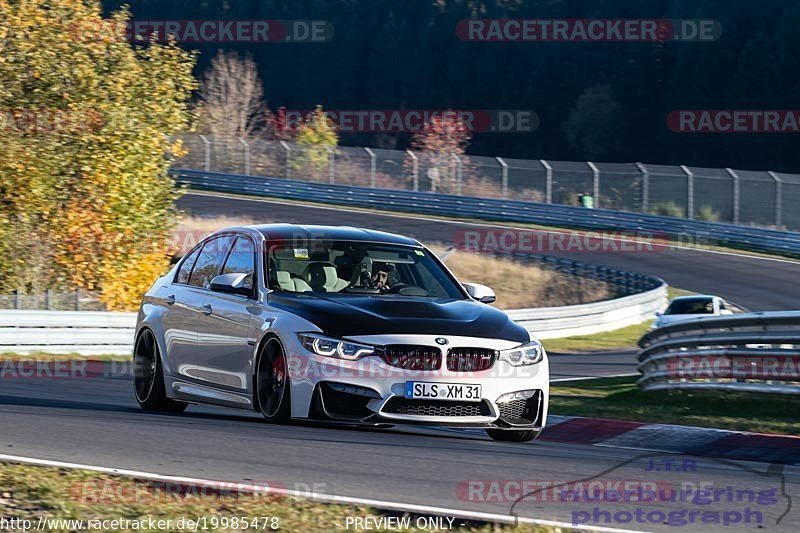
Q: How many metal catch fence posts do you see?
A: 14